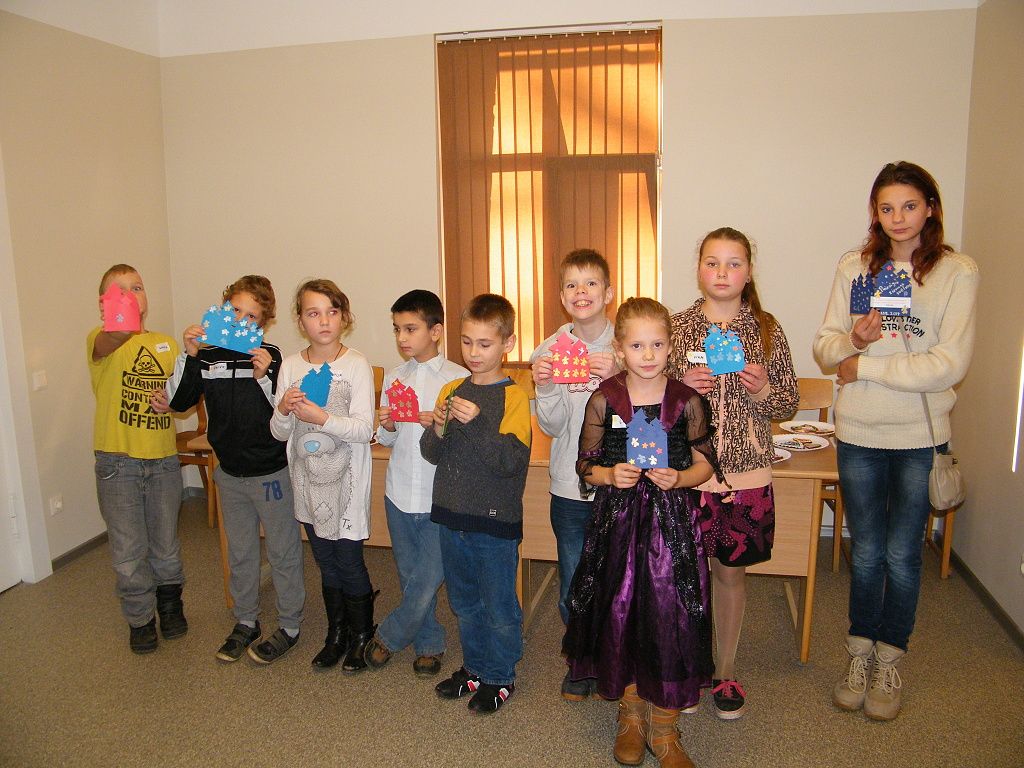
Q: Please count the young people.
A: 9